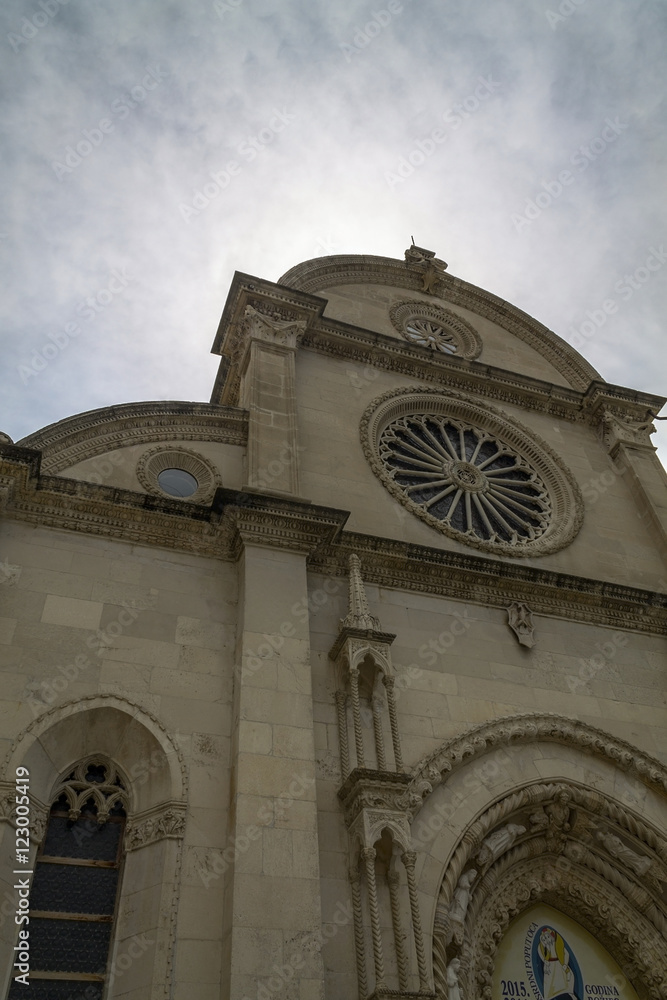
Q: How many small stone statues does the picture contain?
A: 5